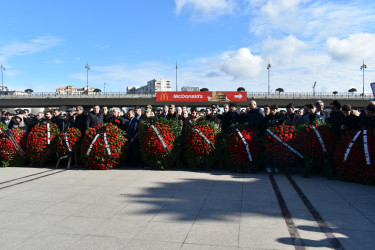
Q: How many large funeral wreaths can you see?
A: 10